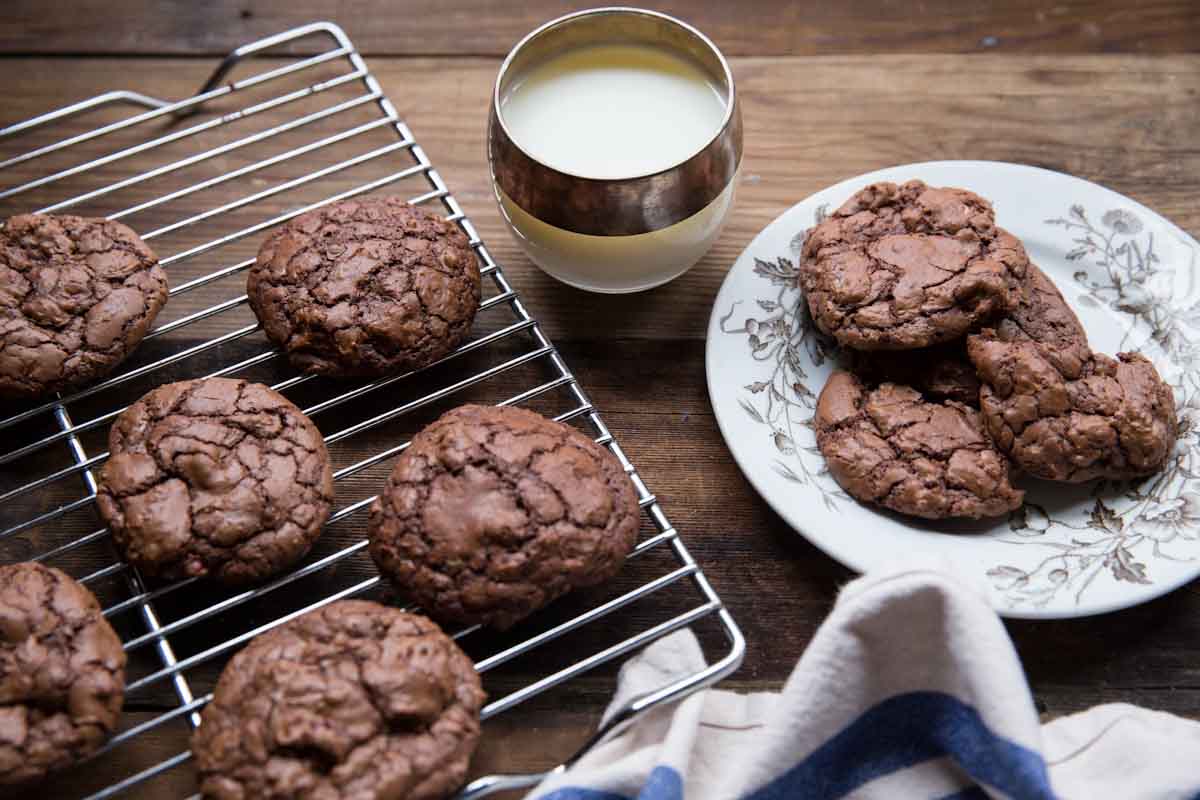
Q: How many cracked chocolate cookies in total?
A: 10